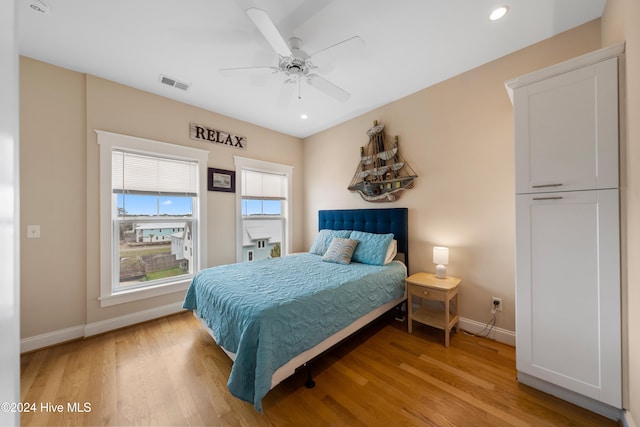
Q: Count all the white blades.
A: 5